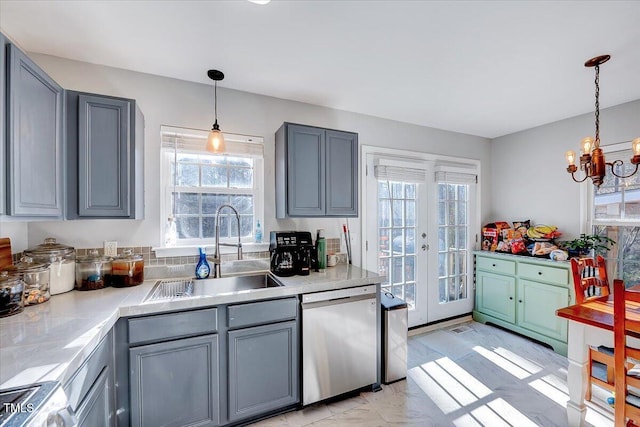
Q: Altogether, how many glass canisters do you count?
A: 5